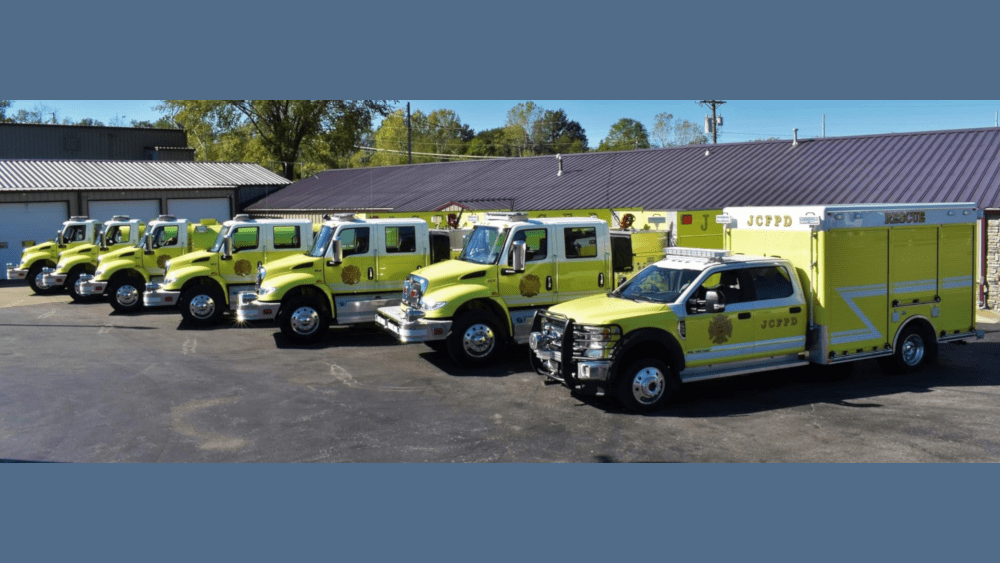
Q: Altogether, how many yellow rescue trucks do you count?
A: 7